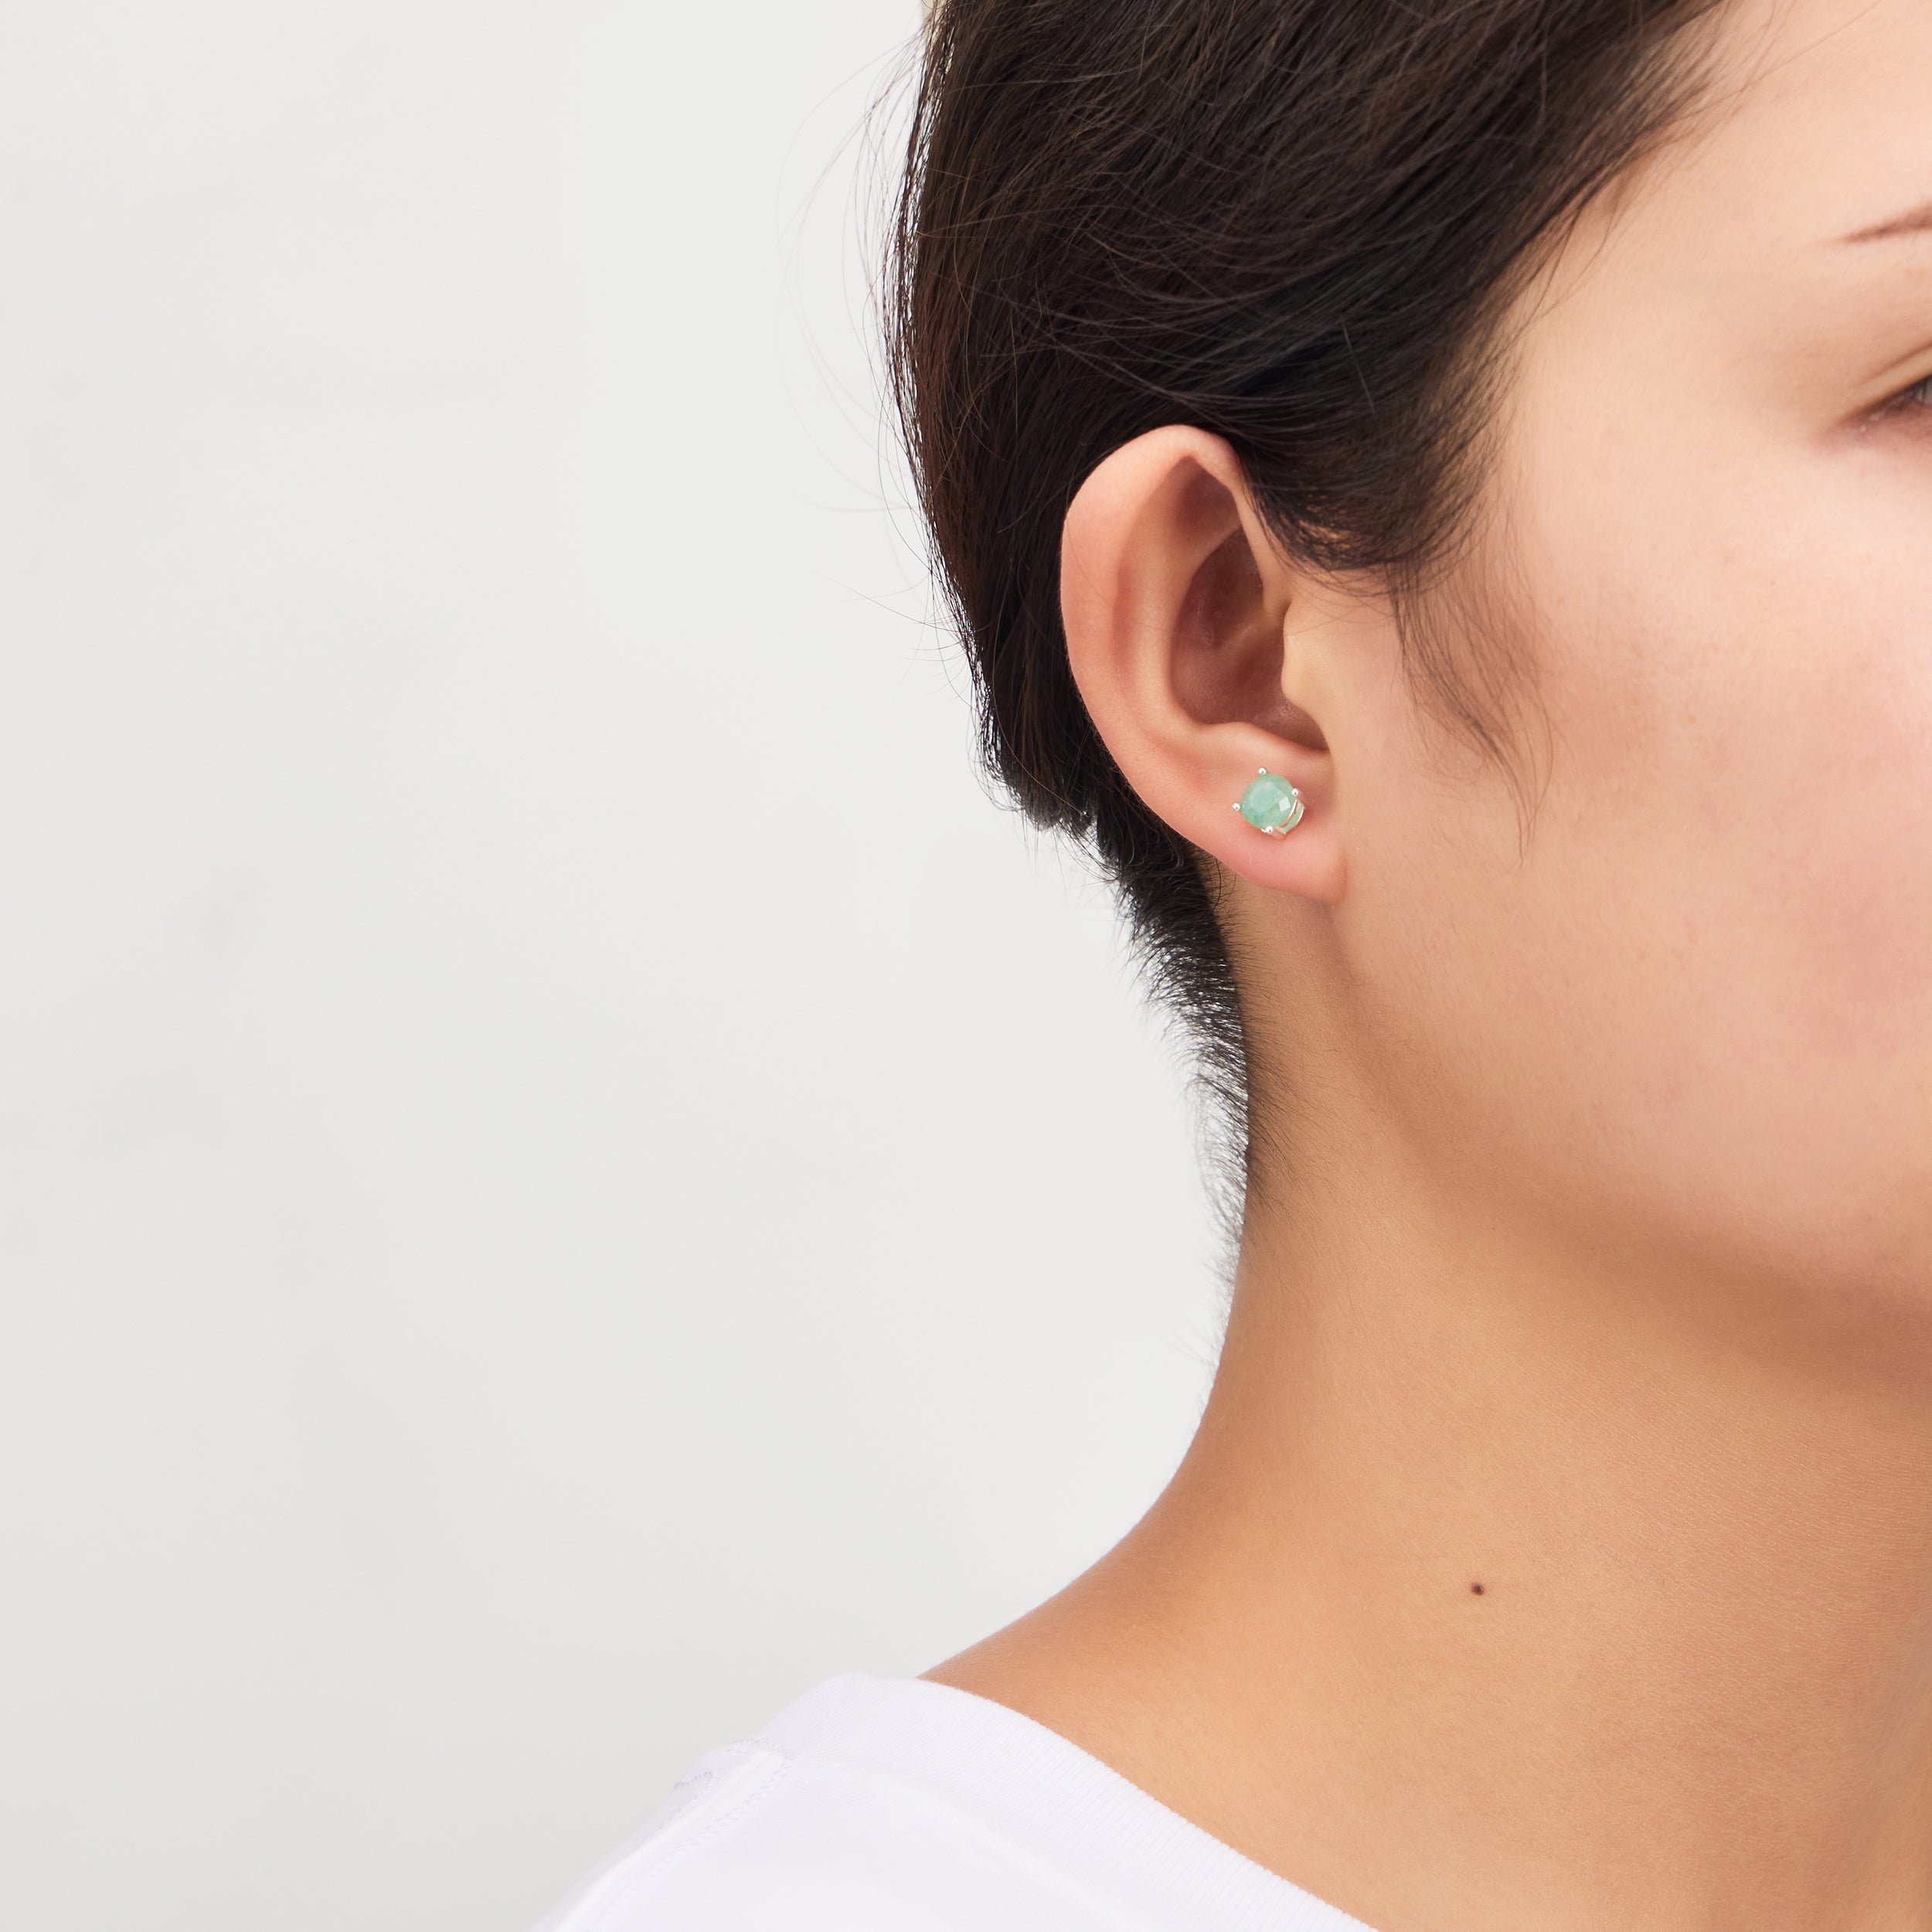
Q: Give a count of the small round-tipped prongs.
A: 4